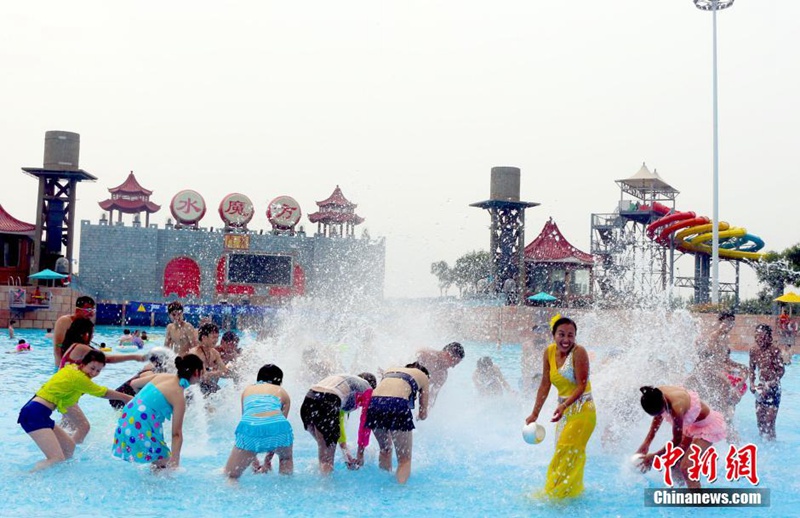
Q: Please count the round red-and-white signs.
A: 3